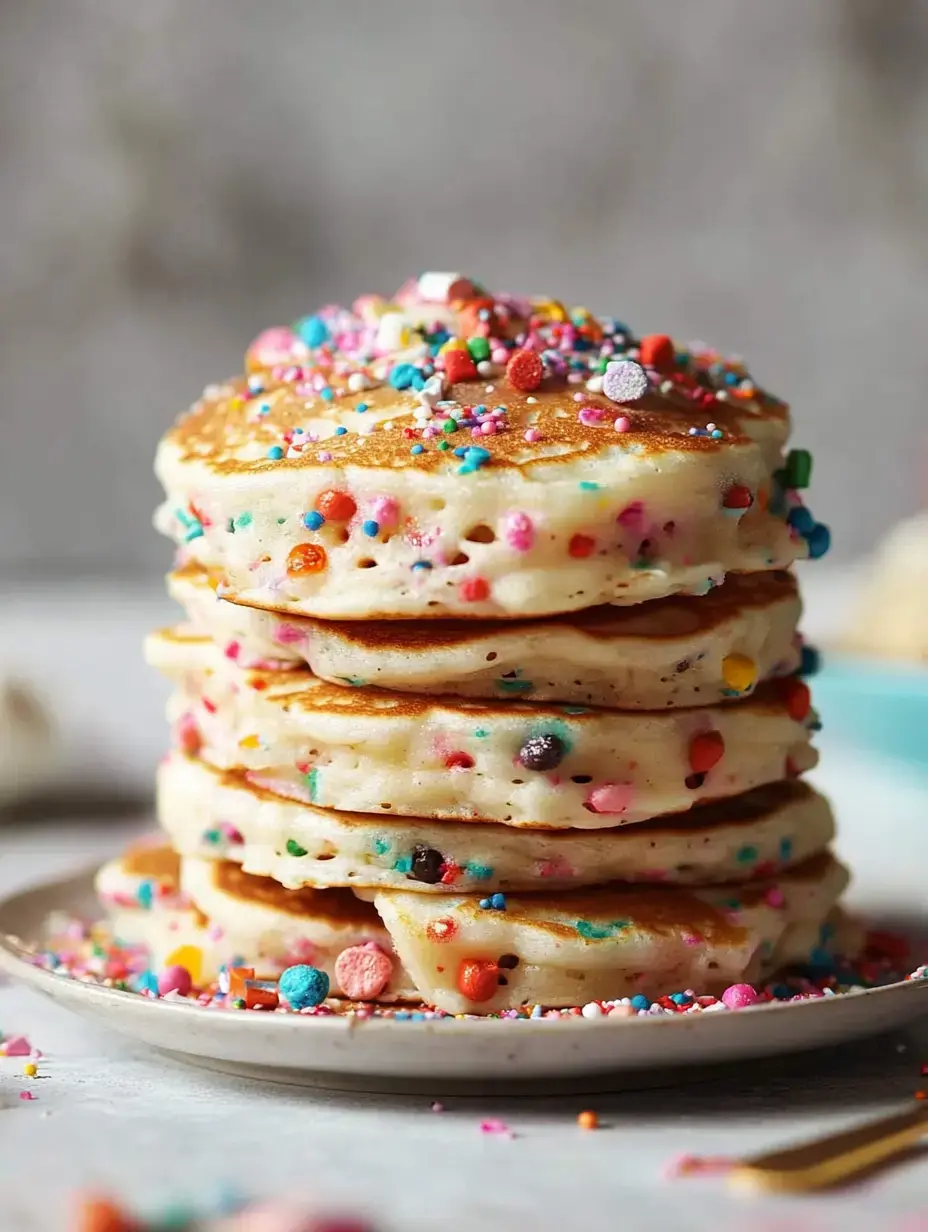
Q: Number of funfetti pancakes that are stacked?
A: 5